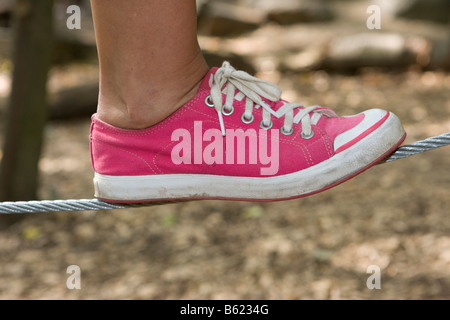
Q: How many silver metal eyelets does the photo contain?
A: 6